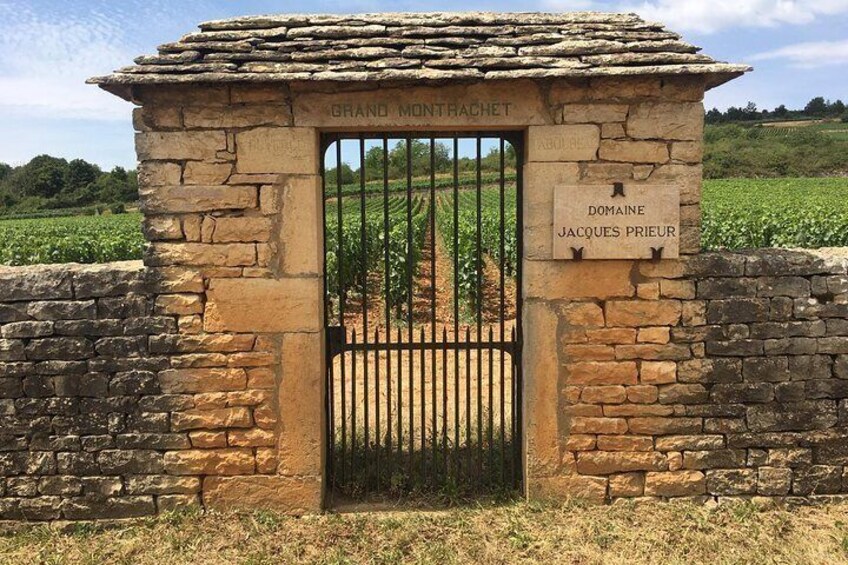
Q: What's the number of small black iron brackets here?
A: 3